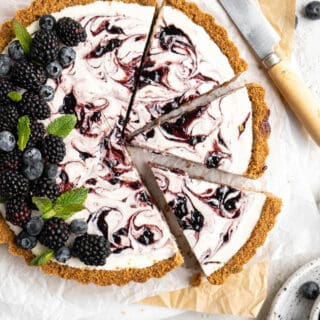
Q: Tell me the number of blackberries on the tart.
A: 14